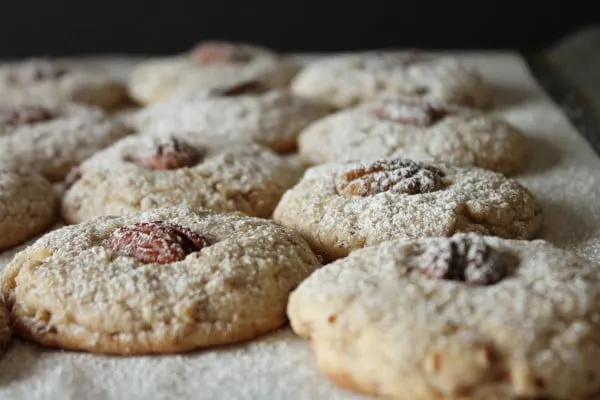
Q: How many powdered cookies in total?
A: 12